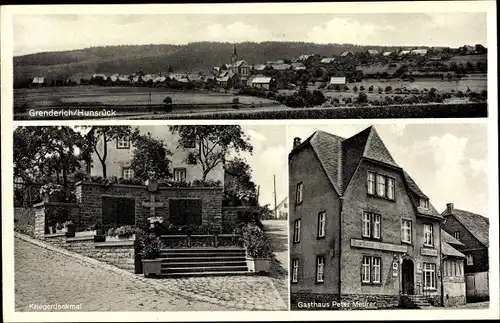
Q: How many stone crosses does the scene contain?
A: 1